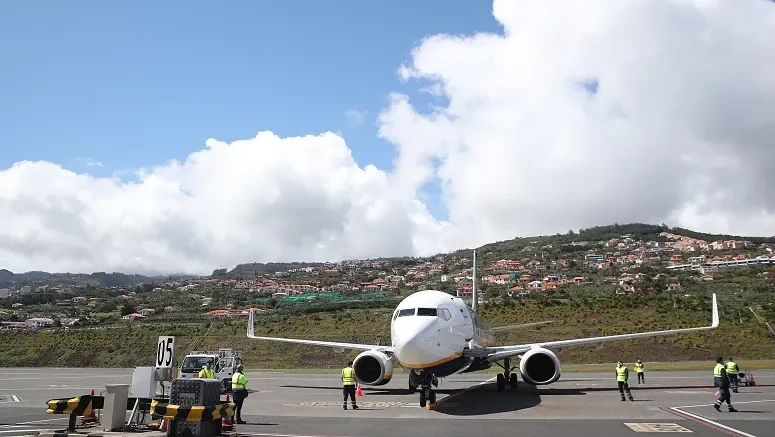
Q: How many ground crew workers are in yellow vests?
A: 7